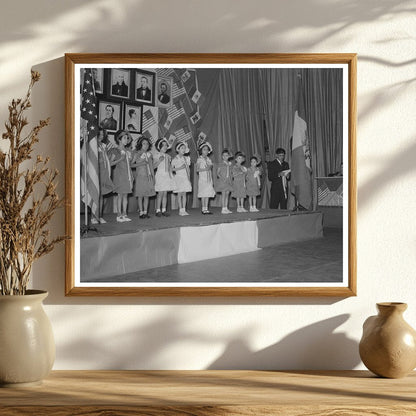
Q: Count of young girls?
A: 9